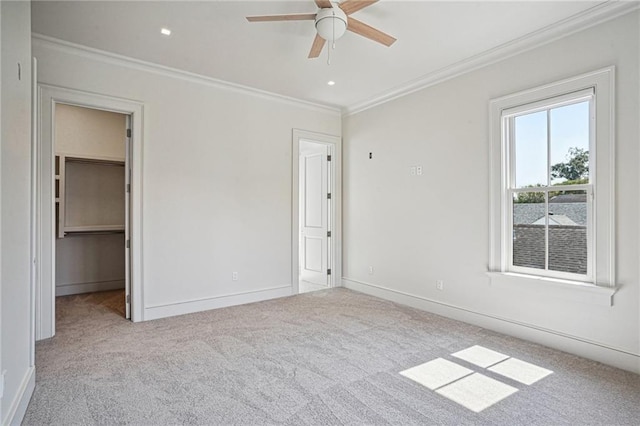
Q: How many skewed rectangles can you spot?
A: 4